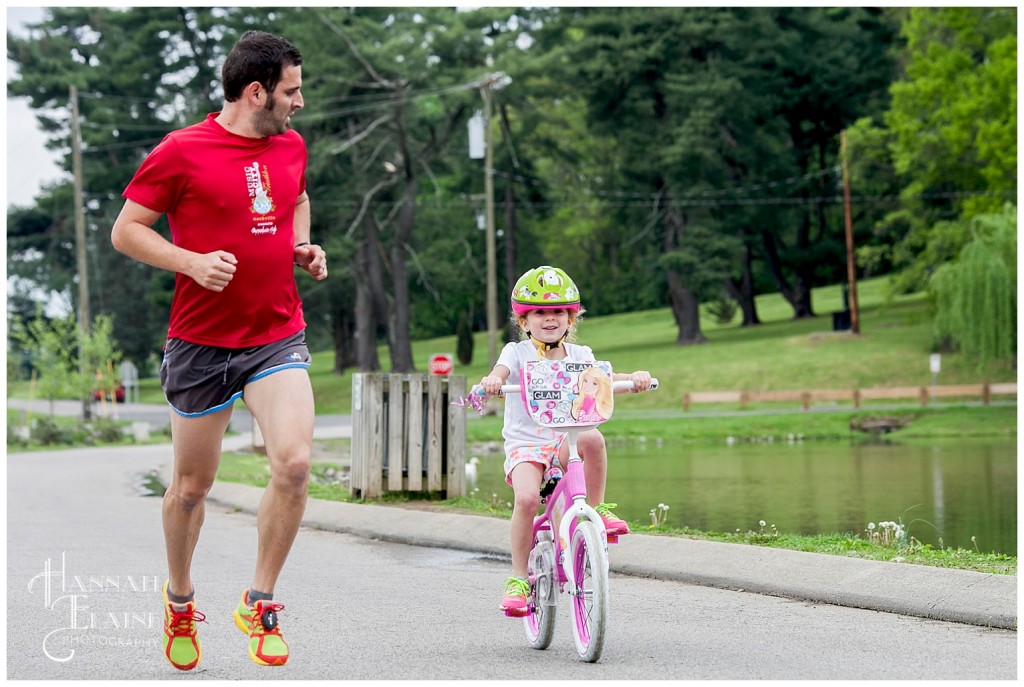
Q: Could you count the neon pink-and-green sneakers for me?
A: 2